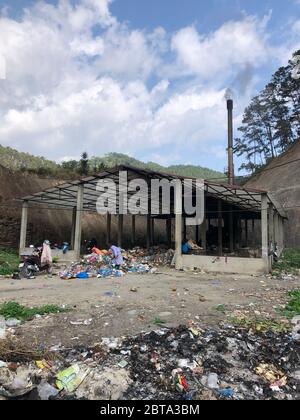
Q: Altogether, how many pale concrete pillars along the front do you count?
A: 4